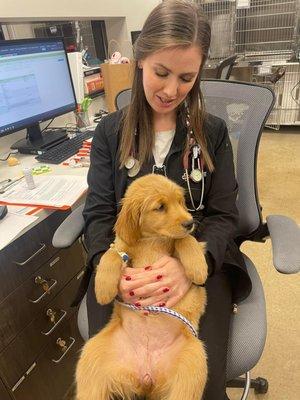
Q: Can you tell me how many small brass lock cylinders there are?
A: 3